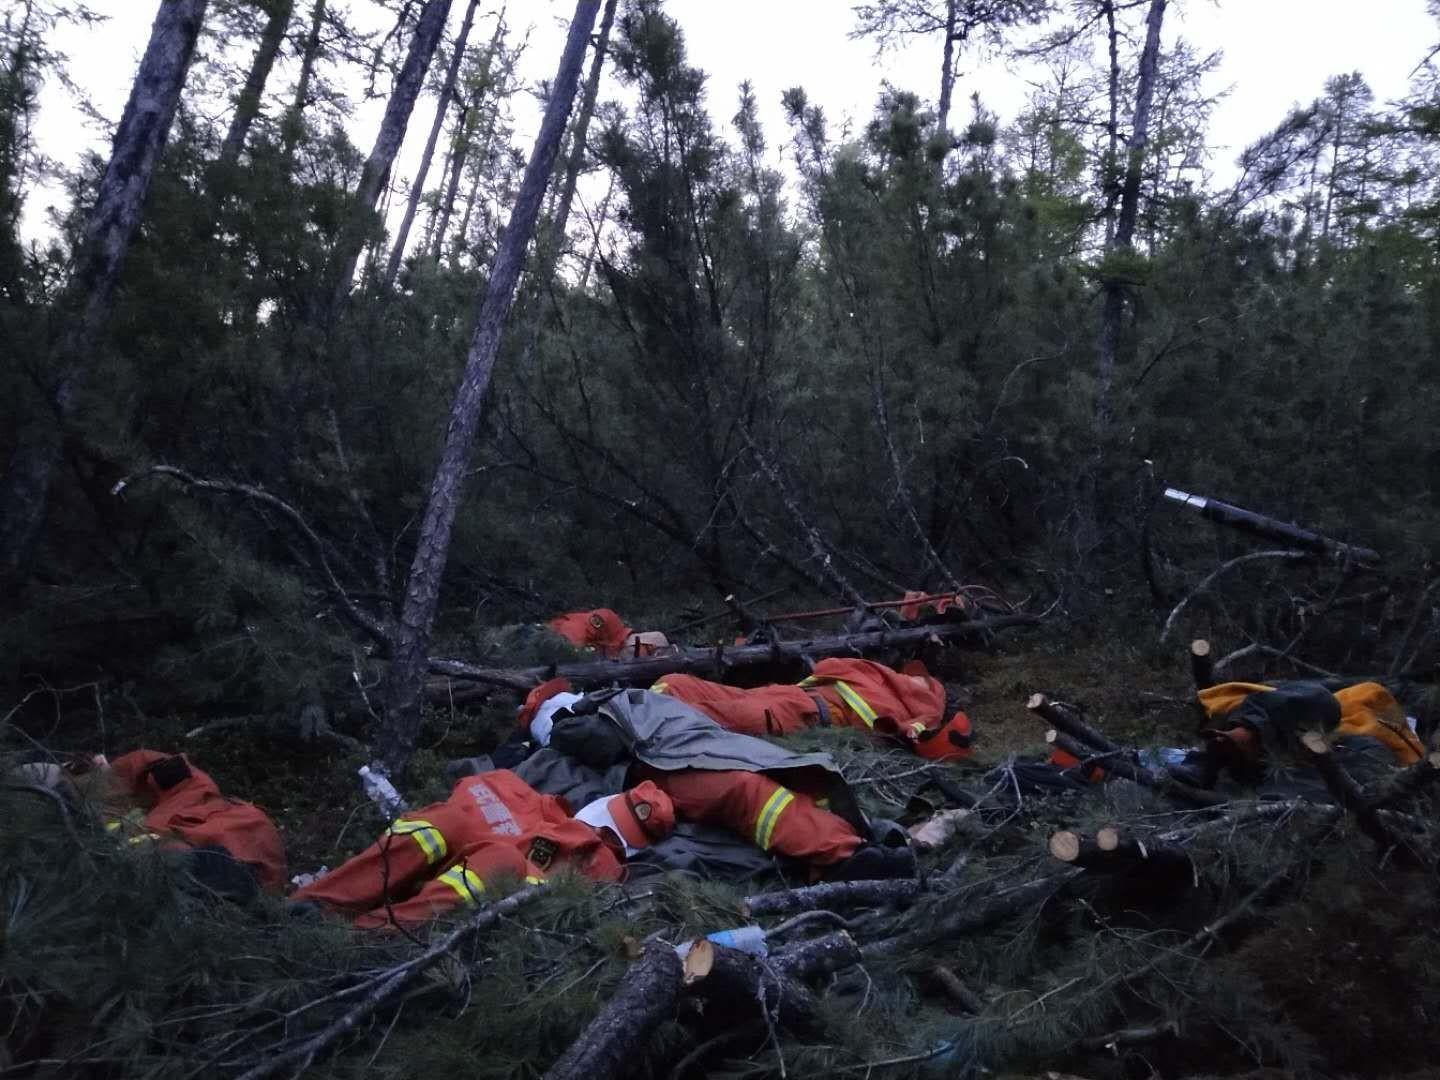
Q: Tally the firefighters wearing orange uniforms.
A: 5